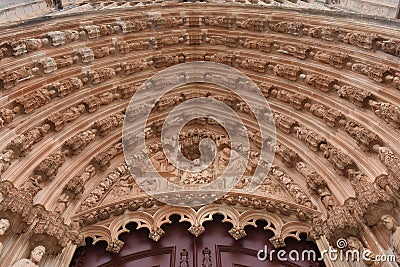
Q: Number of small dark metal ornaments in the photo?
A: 2